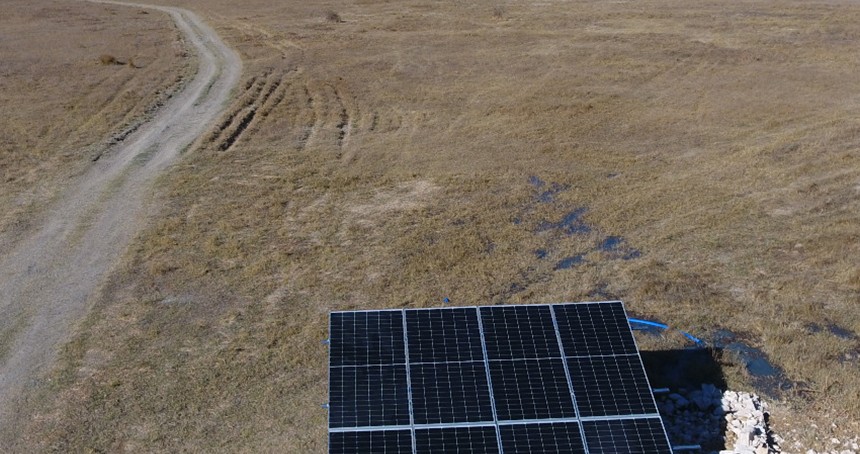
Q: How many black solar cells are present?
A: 12